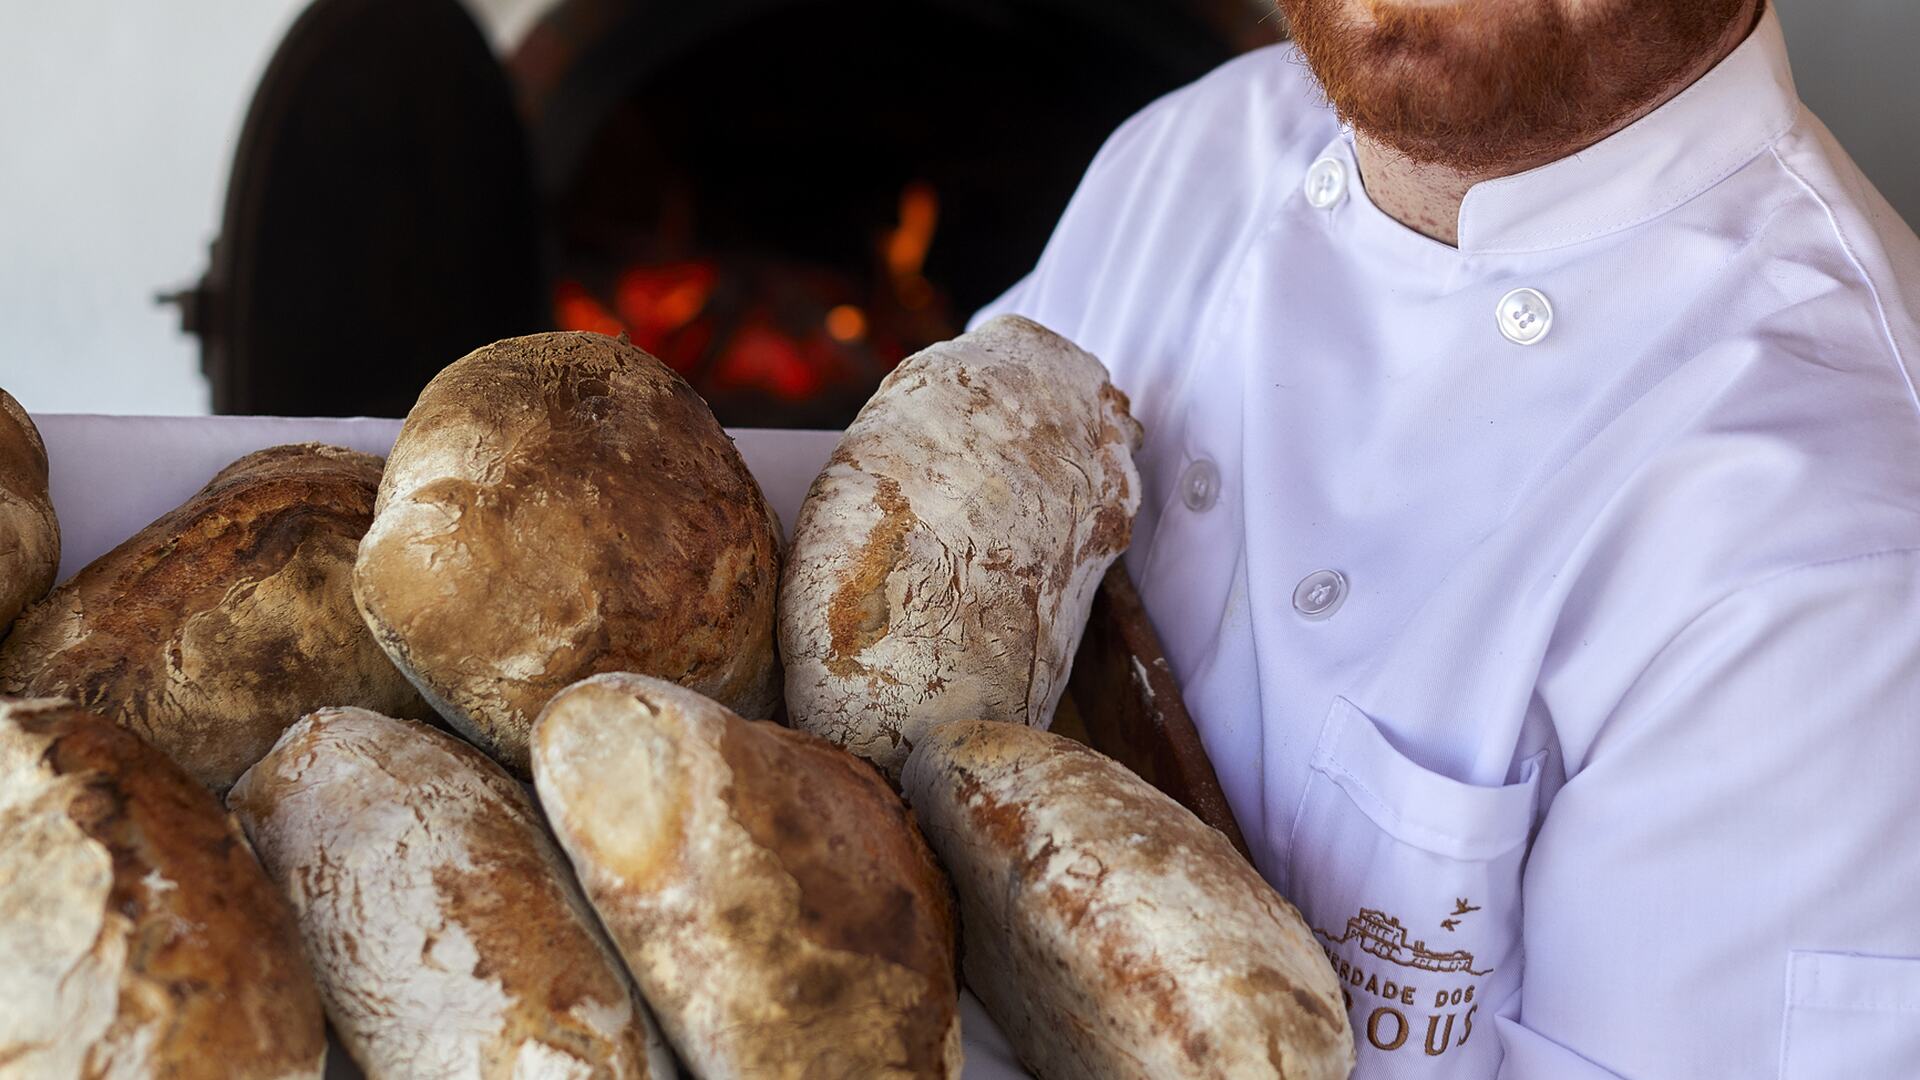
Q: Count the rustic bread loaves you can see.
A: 8